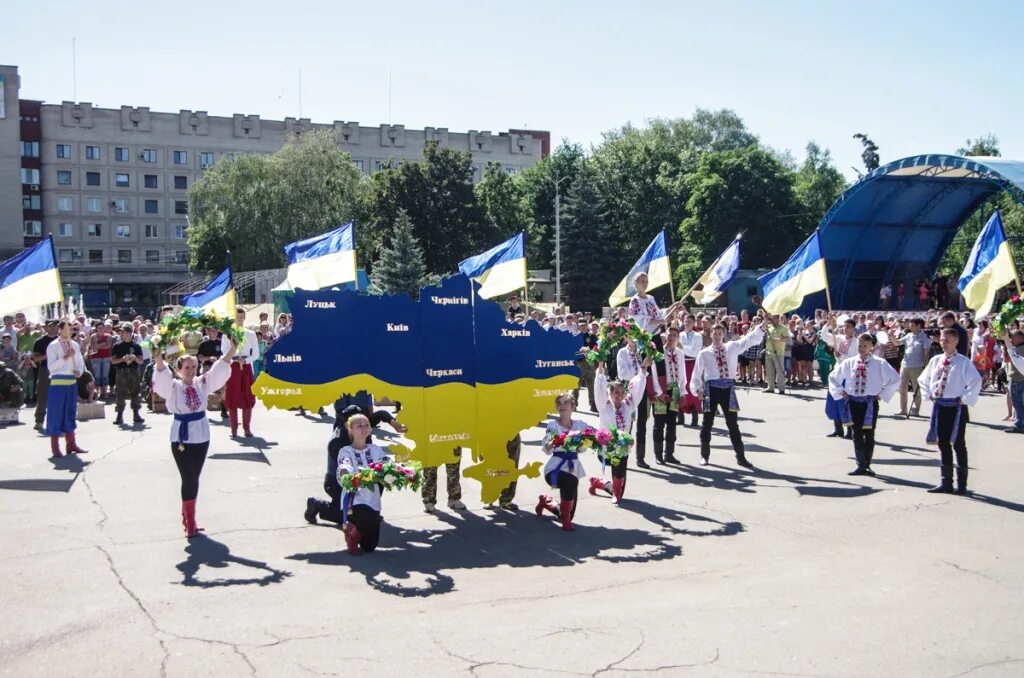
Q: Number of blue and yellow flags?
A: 8